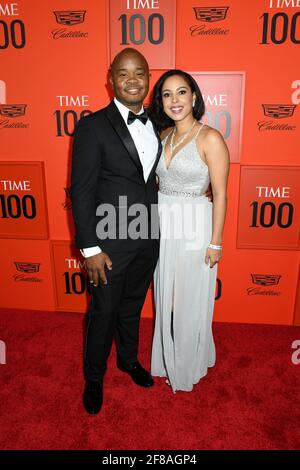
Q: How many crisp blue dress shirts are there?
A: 0